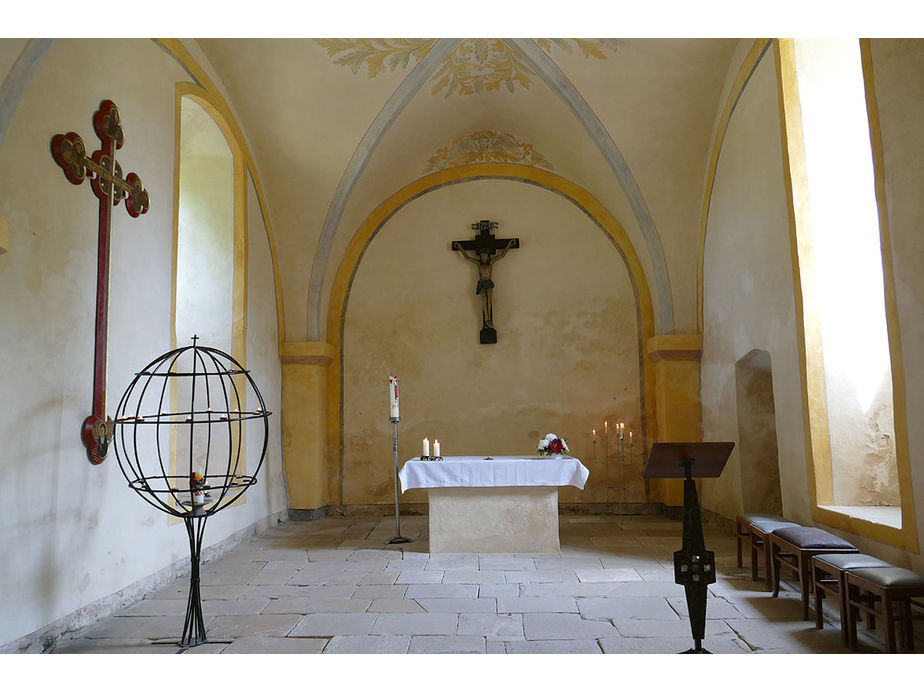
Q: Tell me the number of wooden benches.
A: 5